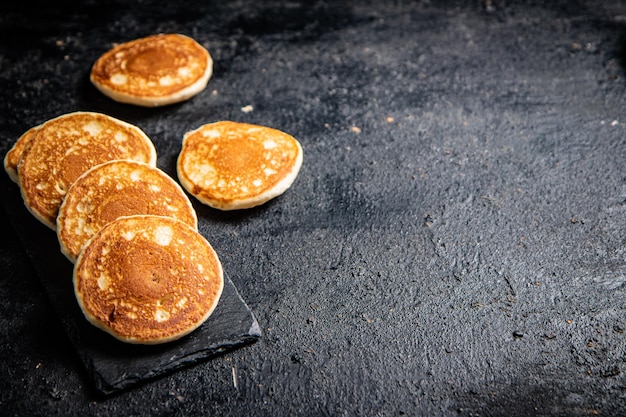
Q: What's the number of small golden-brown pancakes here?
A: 6